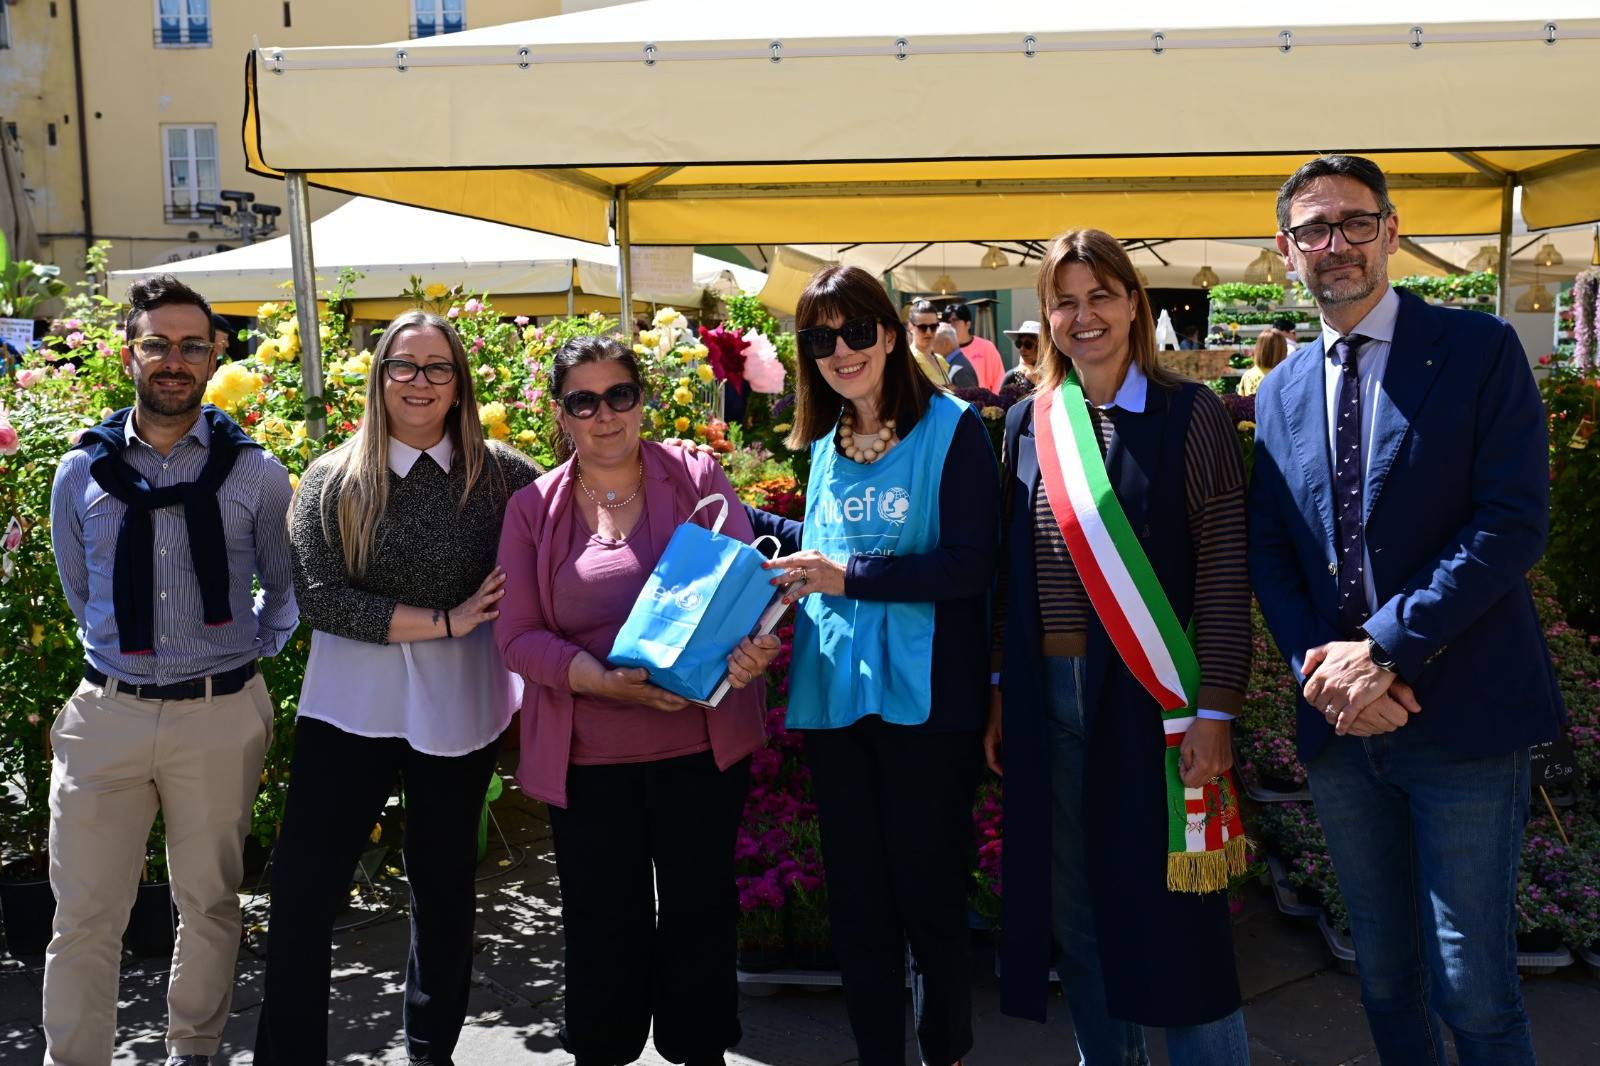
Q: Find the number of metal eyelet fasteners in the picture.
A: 11